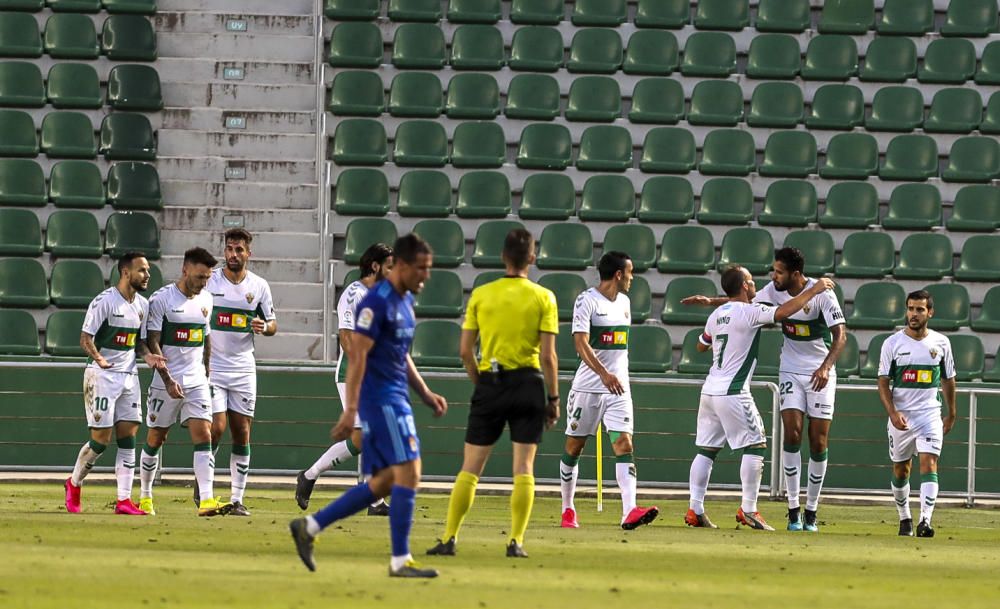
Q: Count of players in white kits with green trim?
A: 8